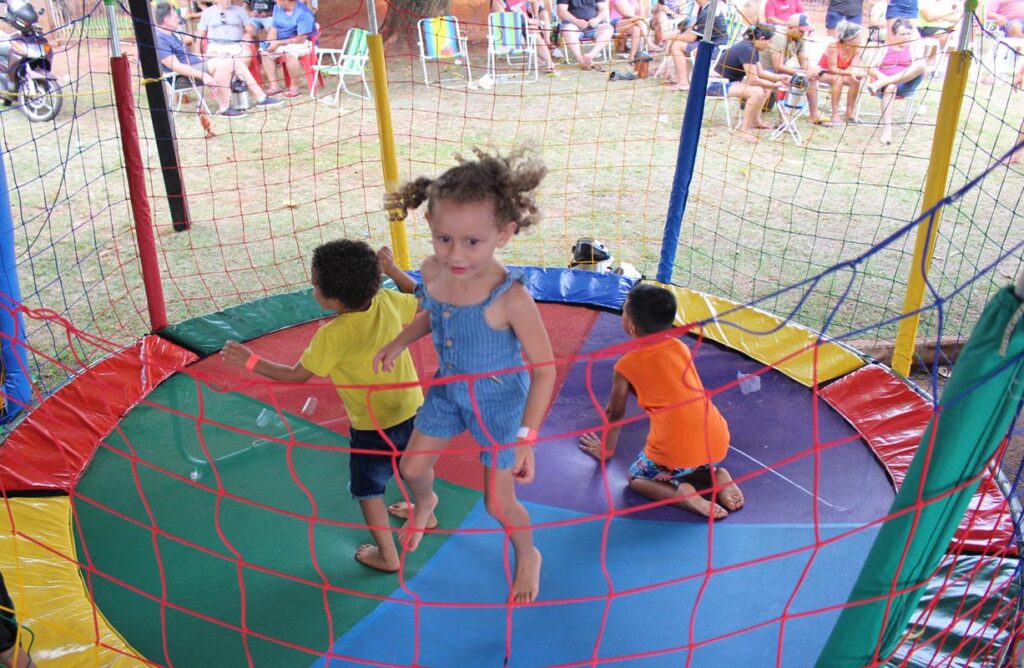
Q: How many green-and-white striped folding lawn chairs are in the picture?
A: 1